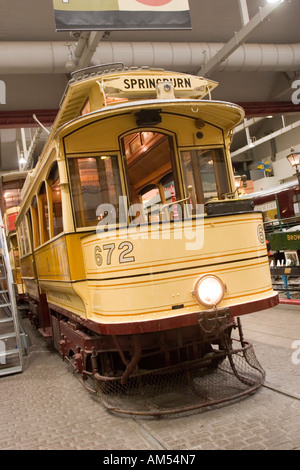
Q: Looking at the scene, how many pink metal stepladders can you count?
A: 0